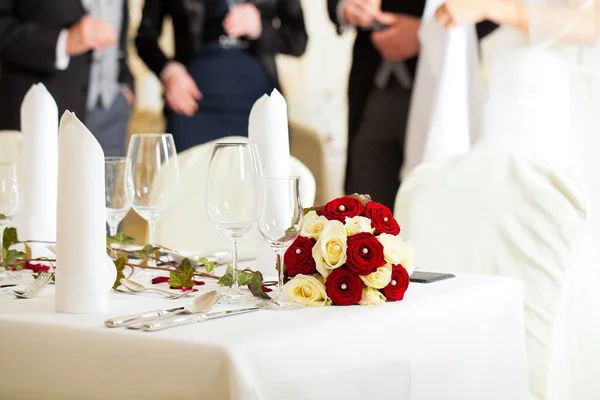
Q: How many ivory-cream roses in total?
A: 8